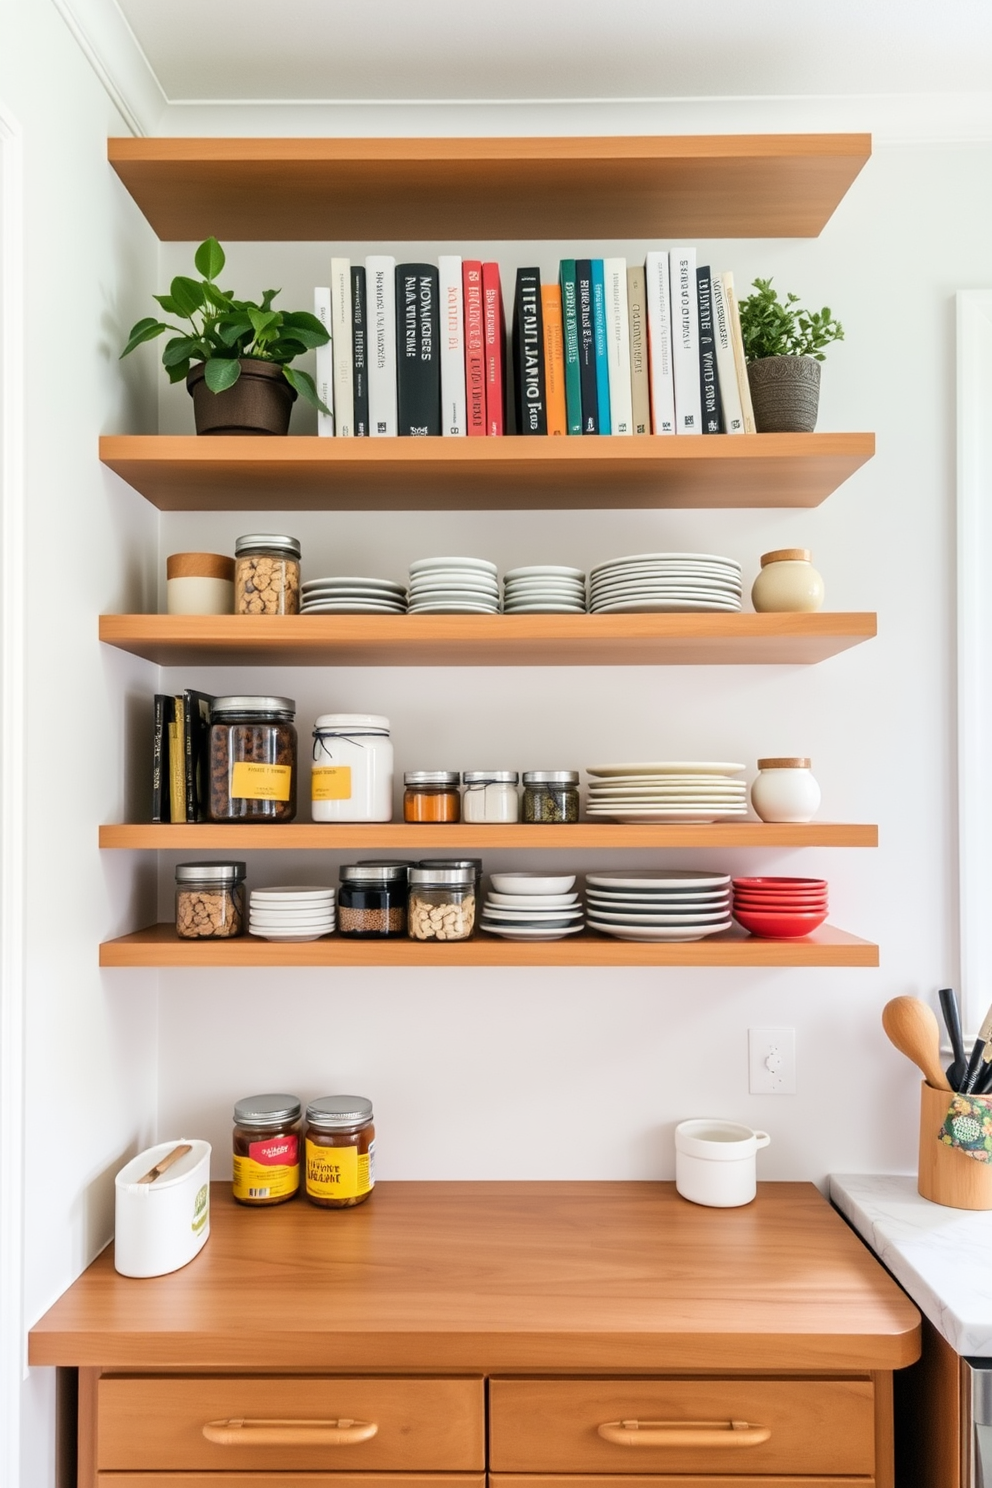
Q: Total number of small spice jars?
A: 3